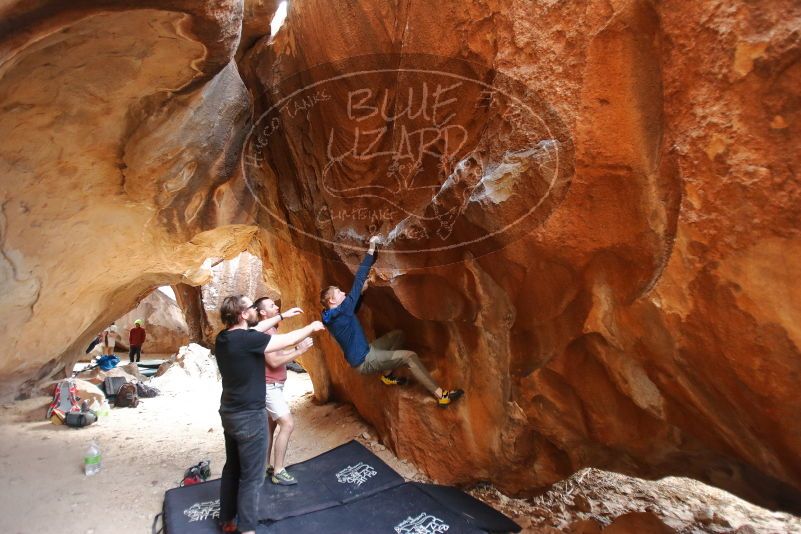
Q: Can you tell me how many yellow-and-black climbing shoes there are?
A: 2